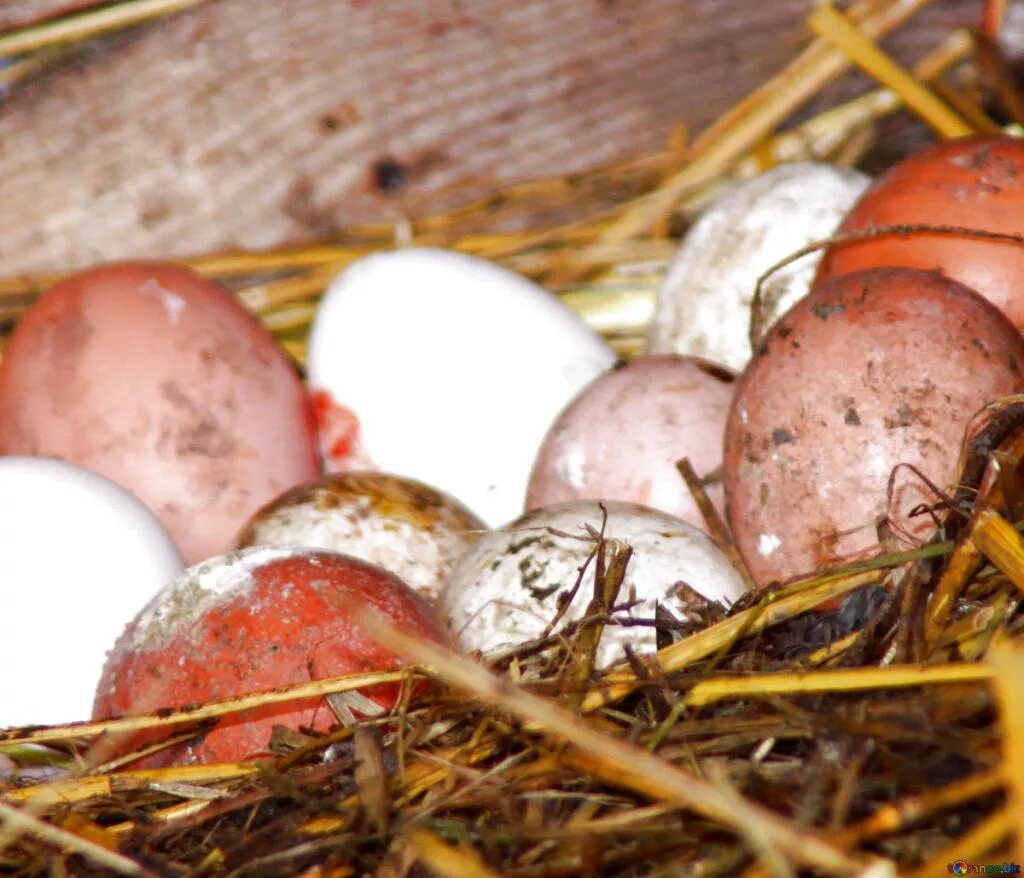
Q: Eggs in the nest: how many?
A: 10